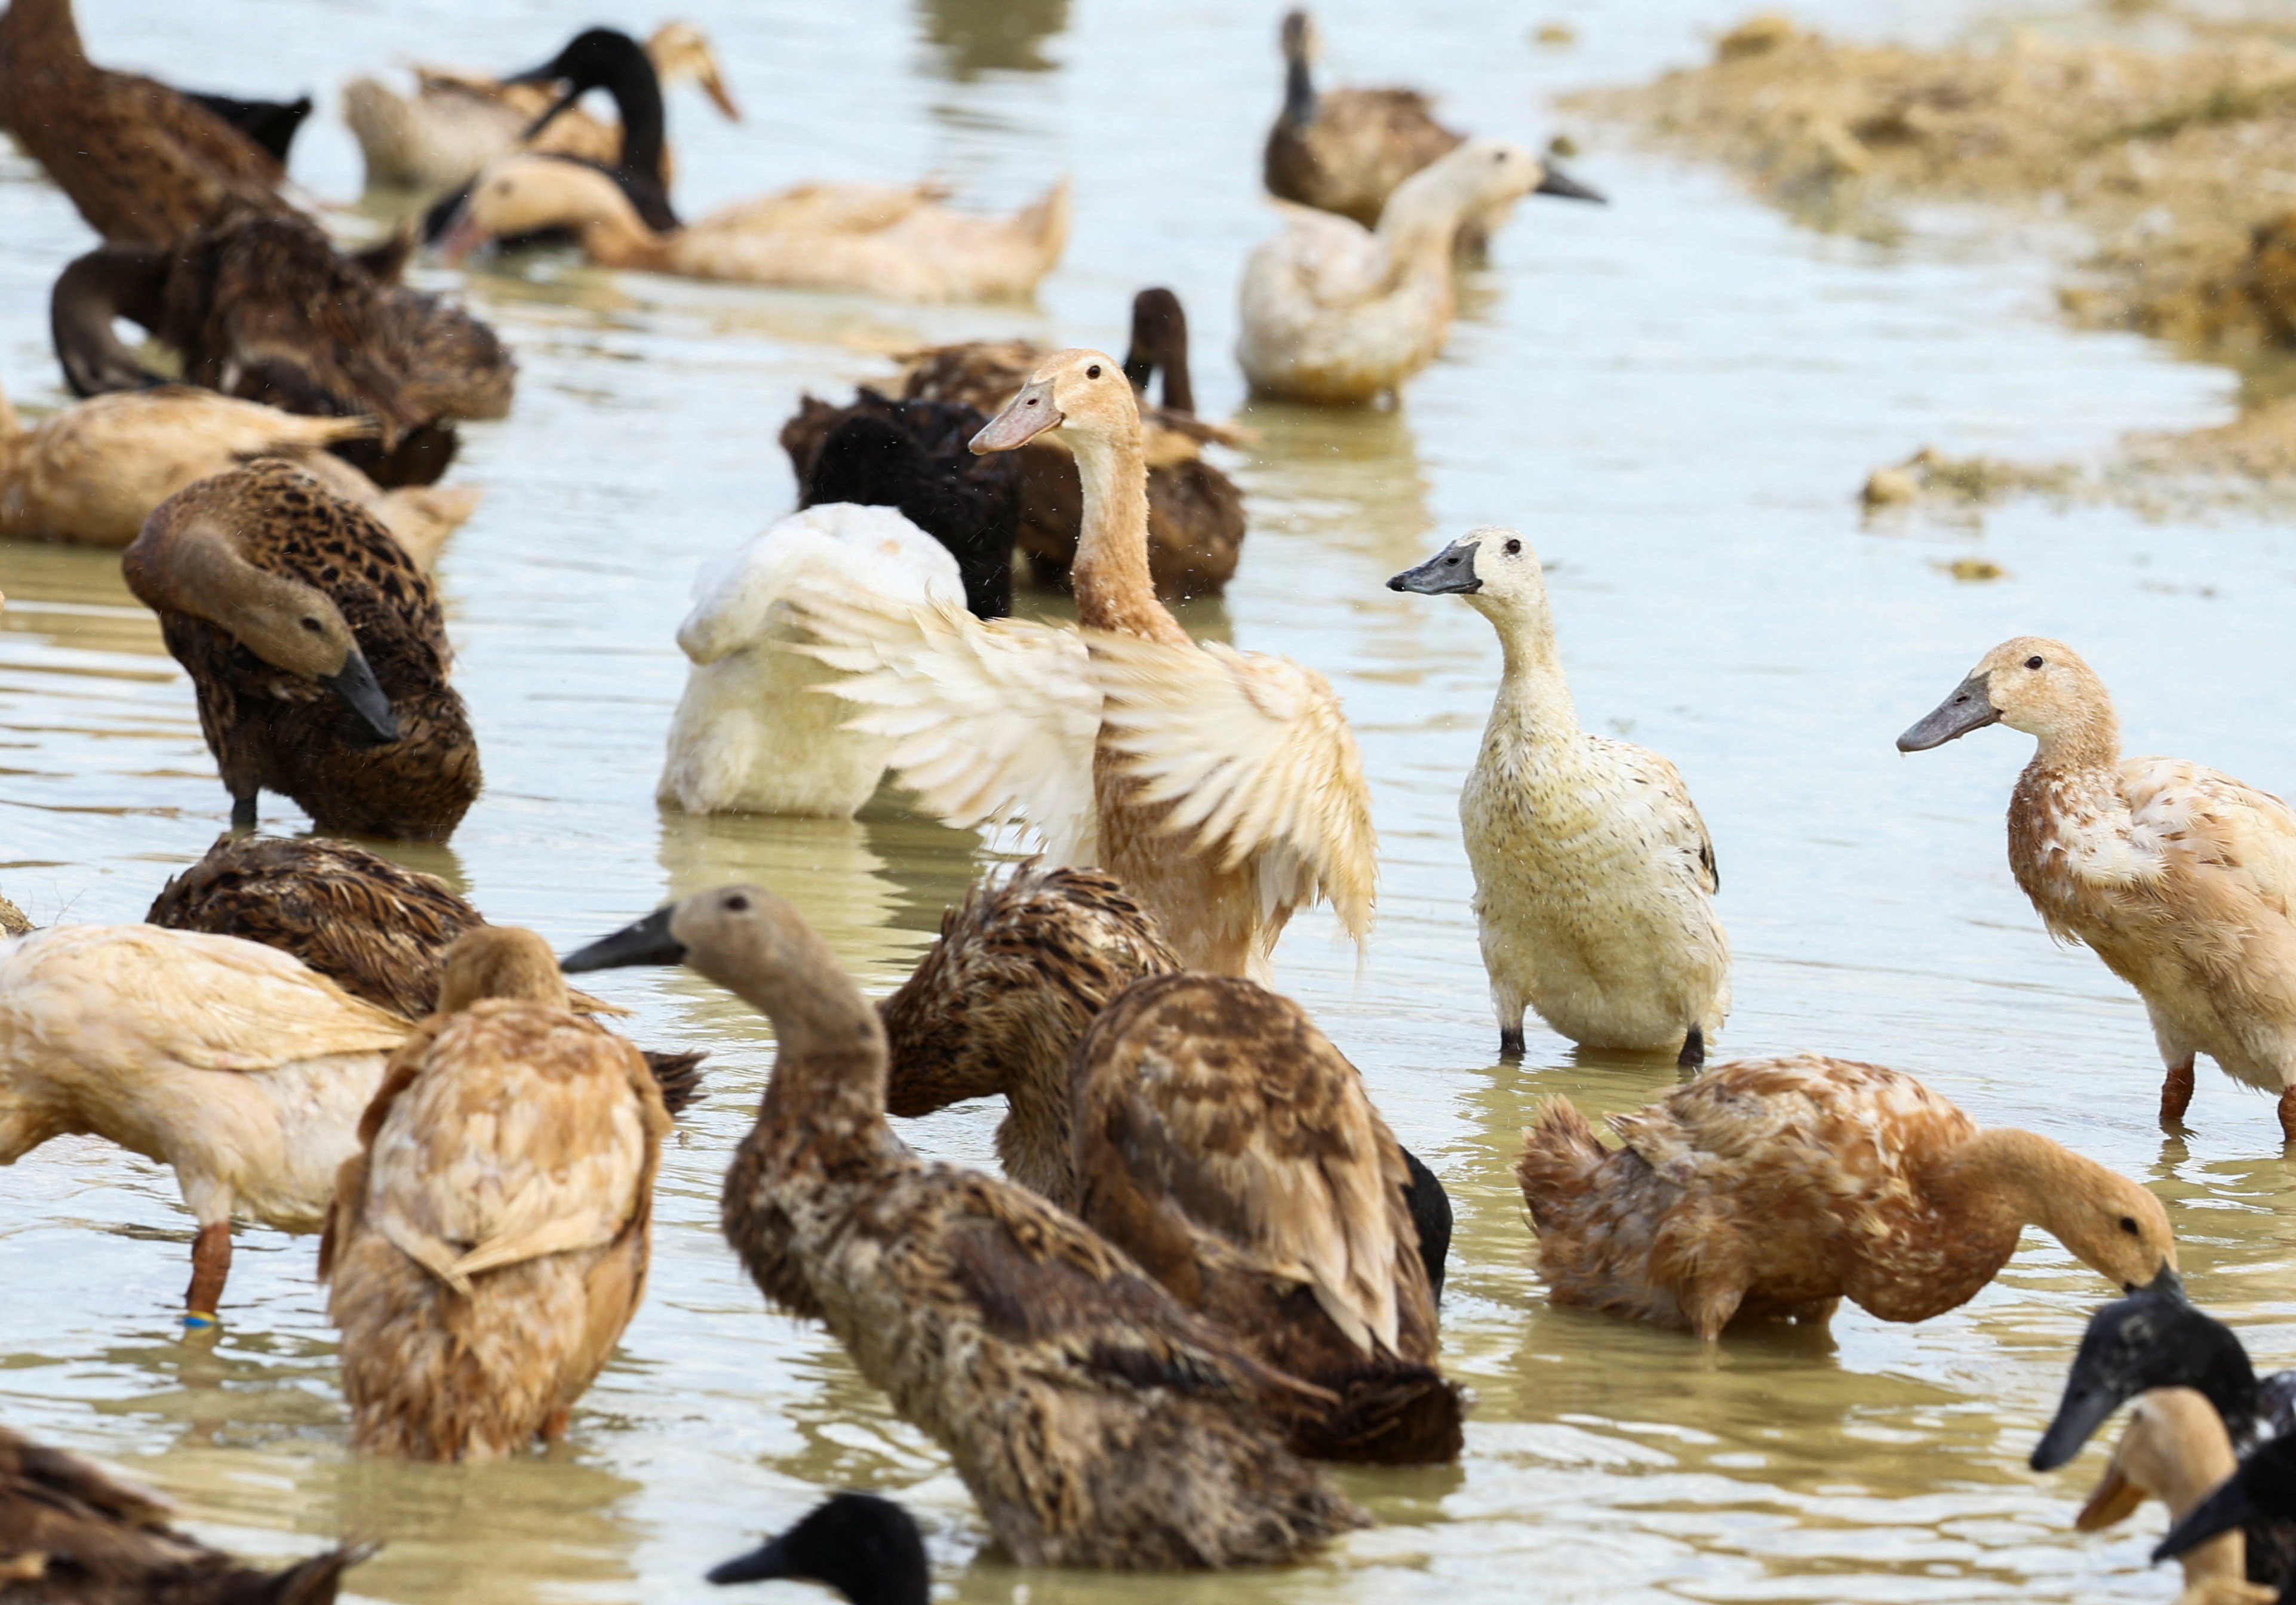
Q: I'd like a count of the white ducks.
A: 3